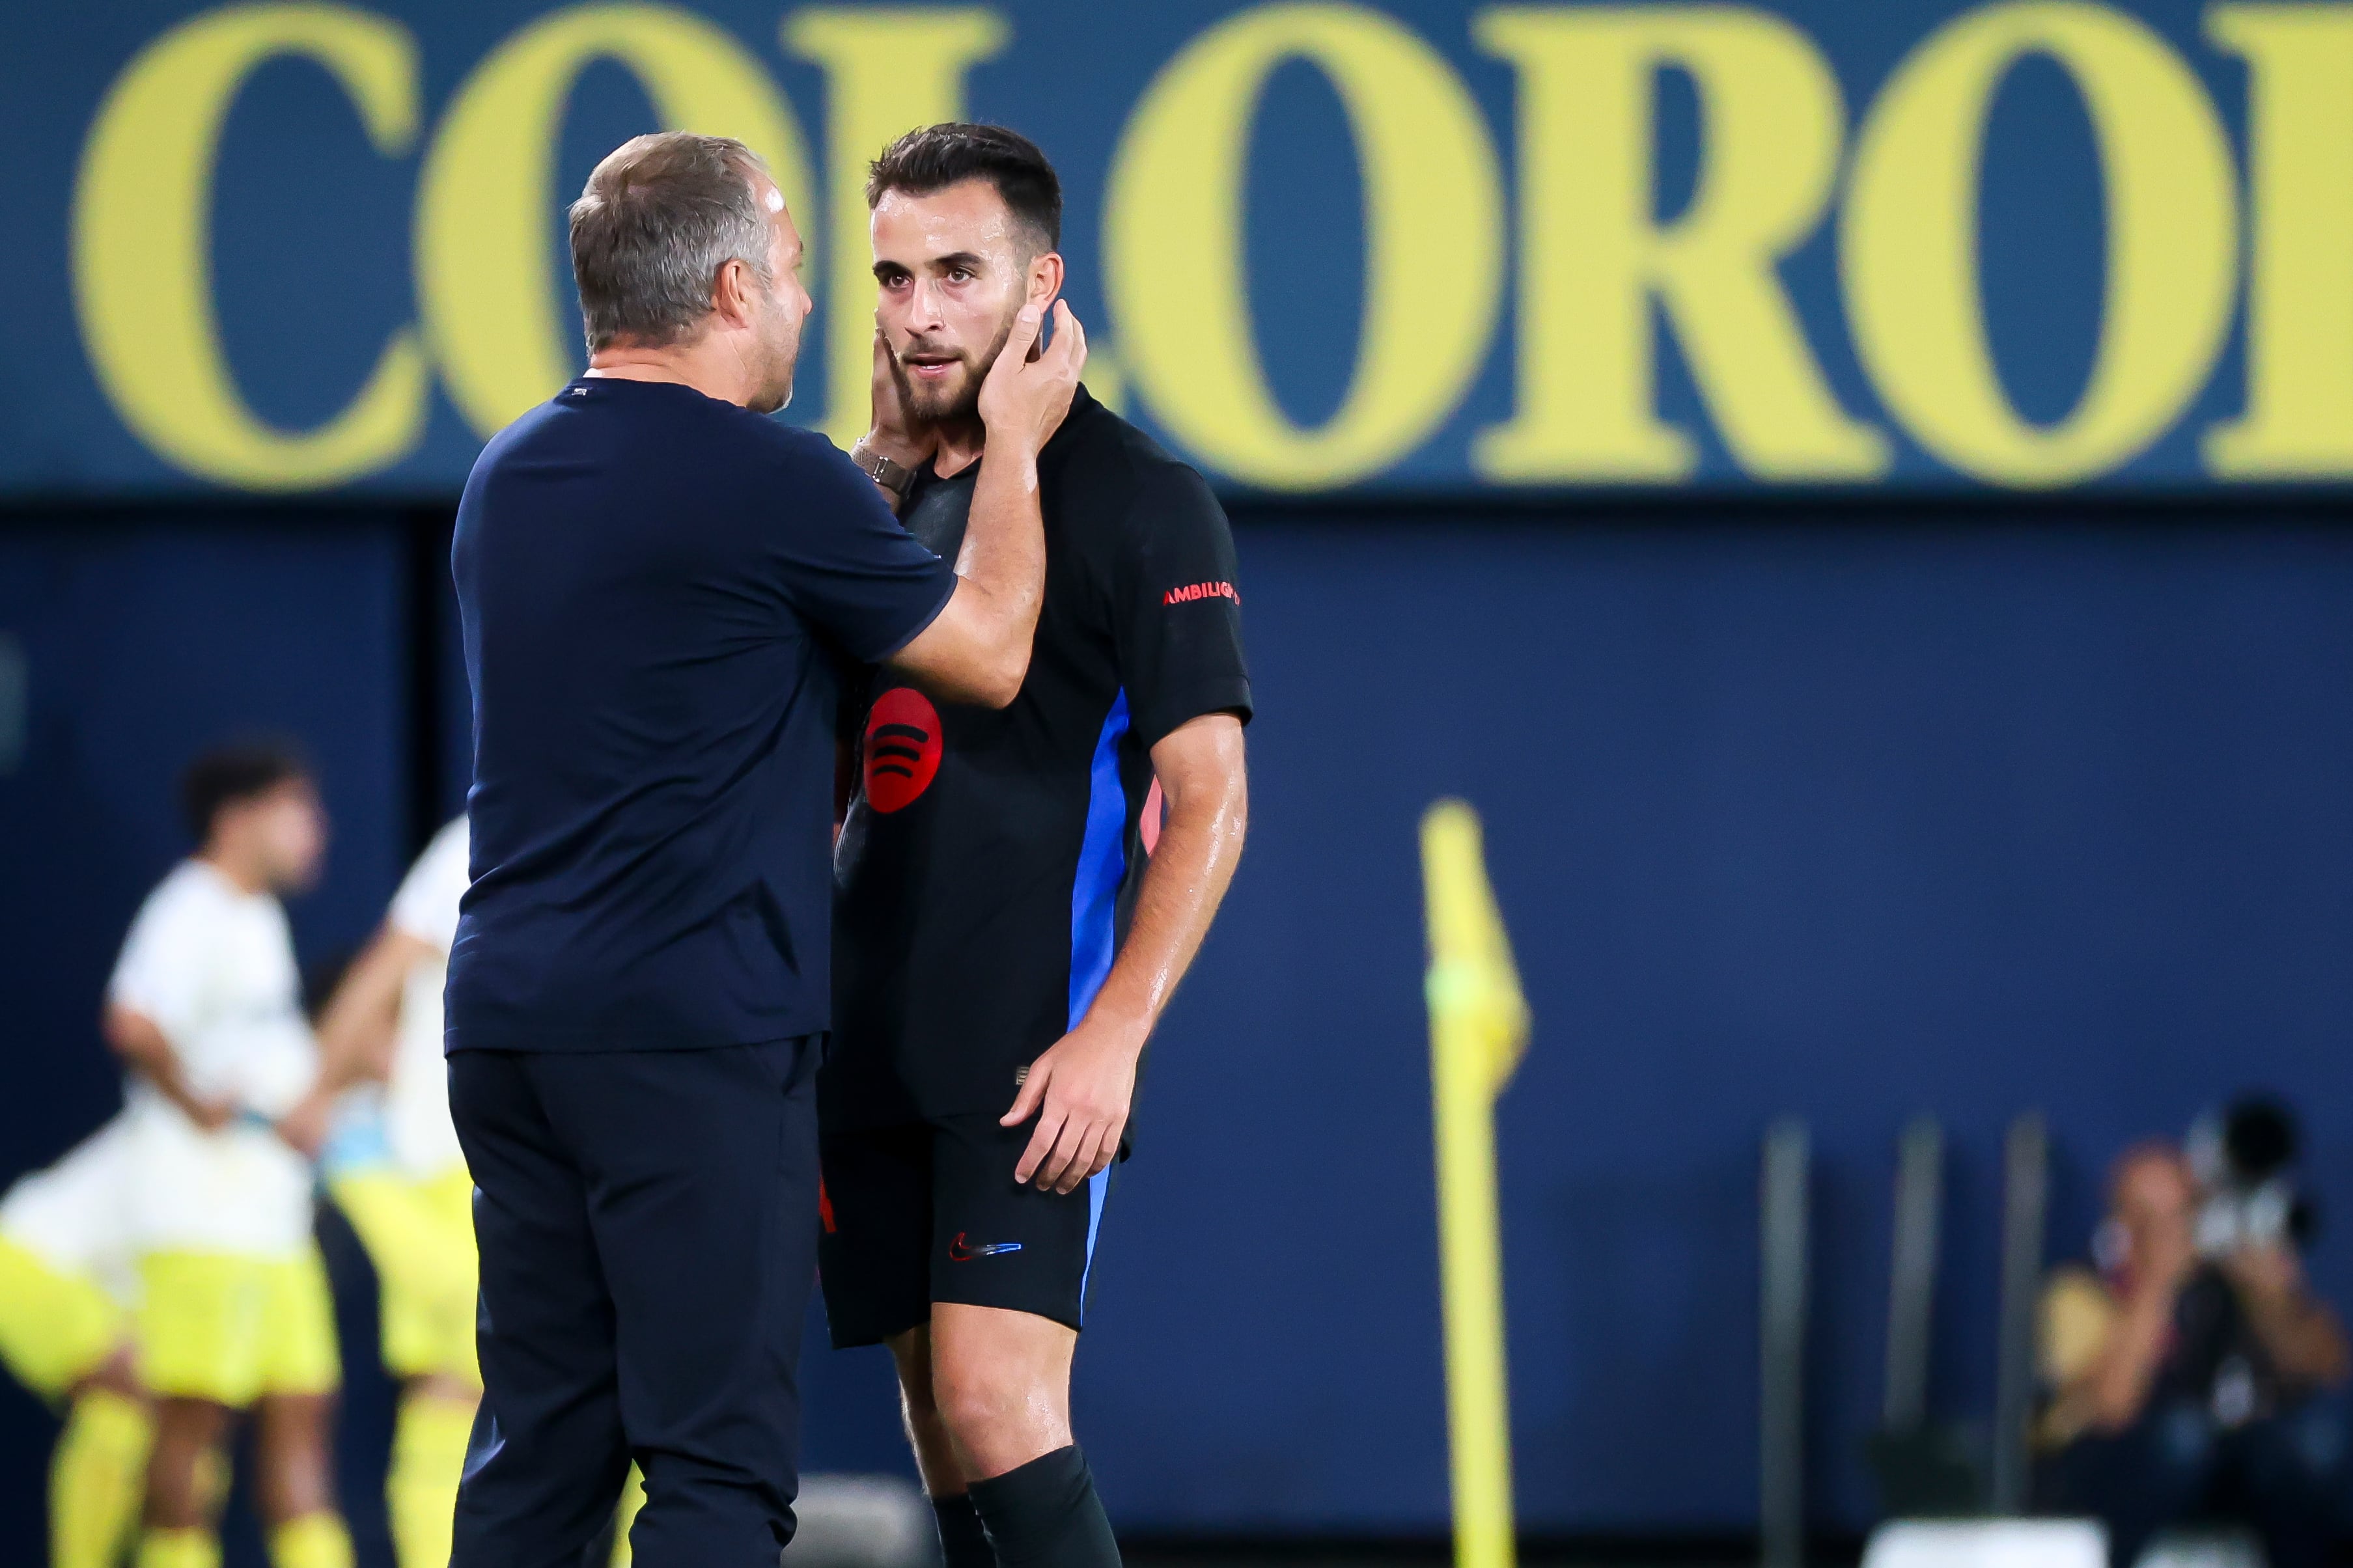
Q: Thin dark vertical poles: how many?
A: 3